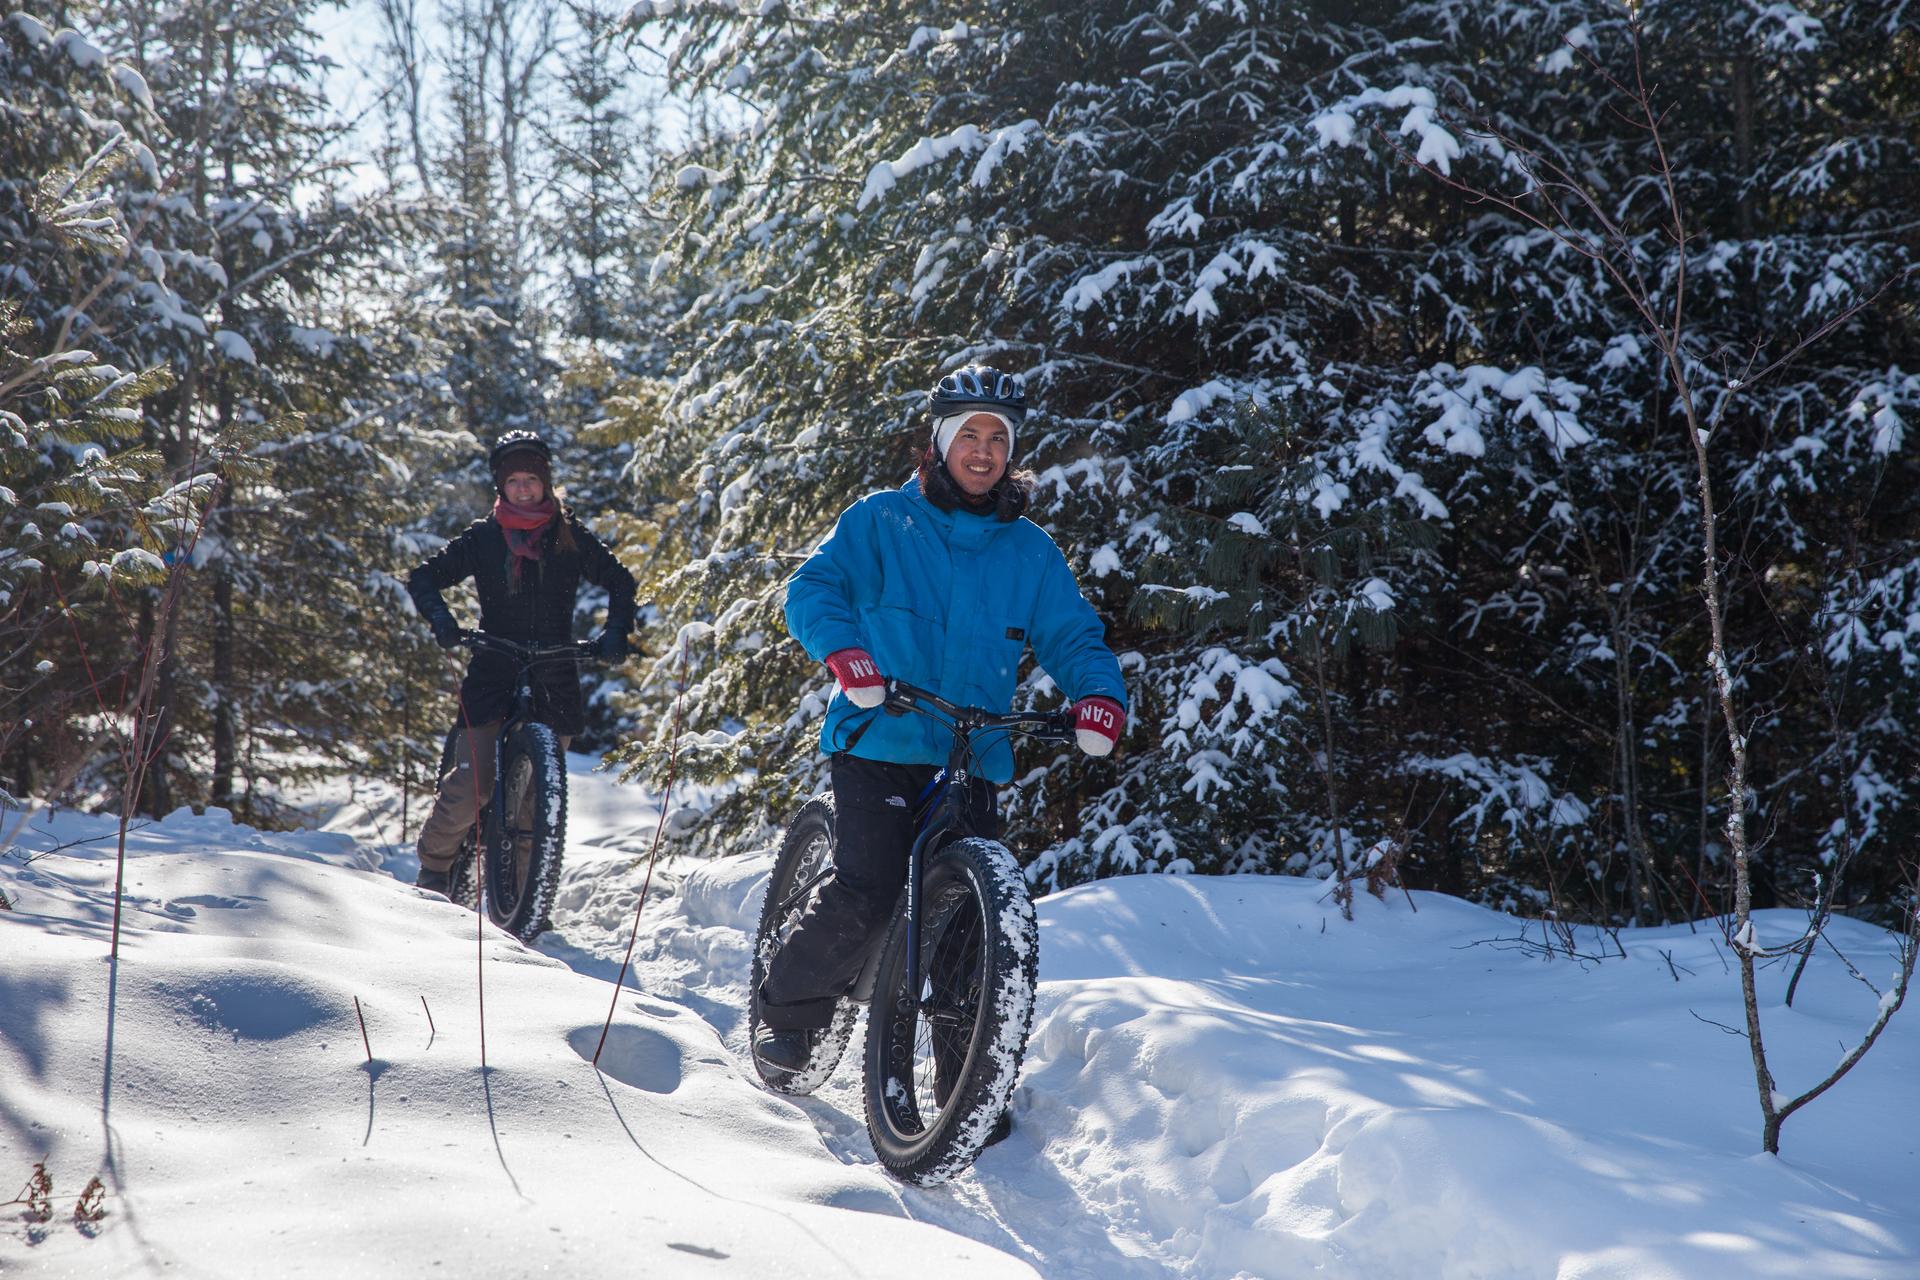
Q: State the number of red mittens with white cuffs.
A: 2